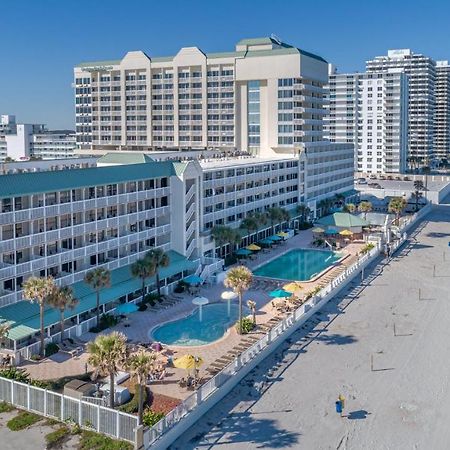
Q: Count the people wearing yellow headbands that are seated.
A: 0